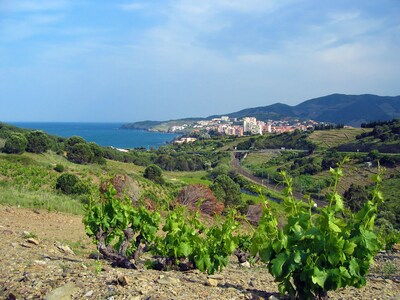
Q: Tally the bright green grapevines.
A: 3